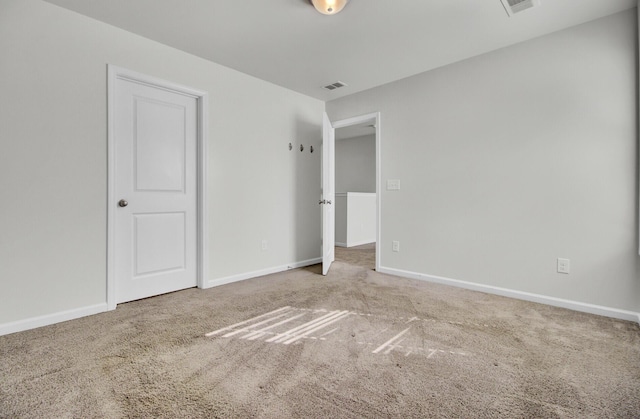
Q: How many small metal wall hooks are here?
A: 3